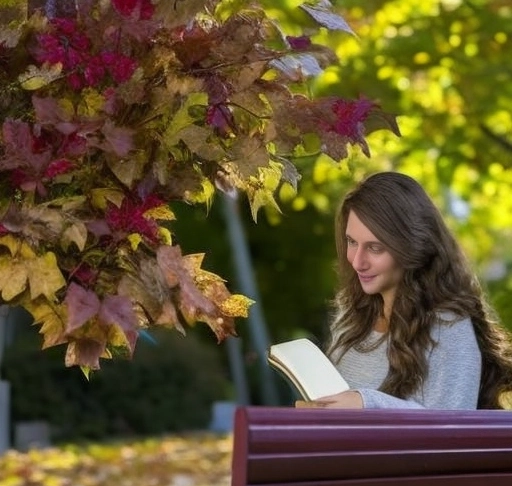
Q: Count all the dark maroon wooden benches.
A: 1